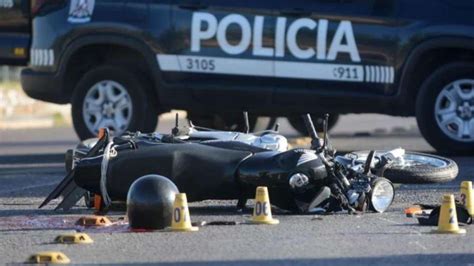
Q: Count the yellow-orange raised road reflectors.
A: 3